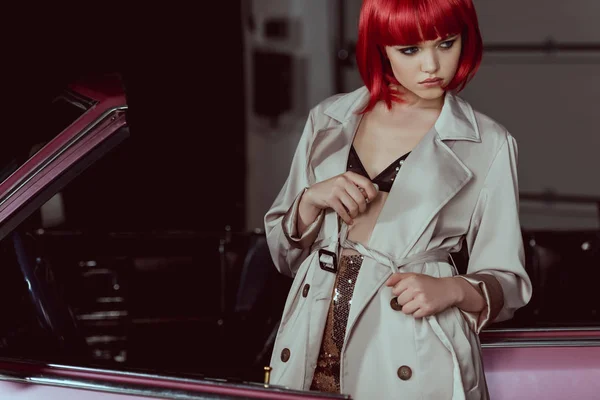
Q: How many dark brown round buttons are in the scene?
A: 4